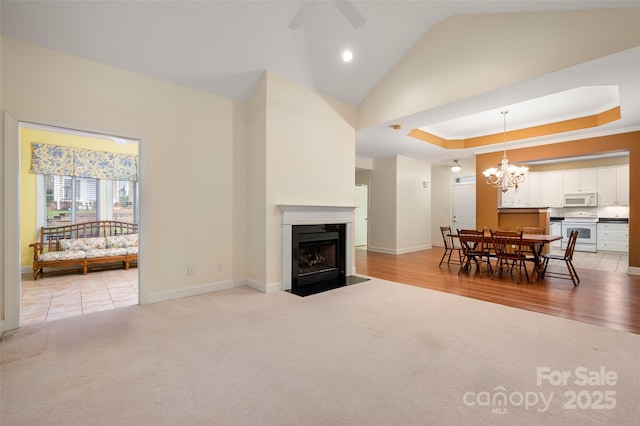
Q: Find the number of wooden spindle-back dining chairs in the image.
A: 6